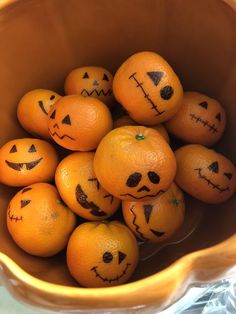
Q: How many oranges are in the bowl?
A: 13